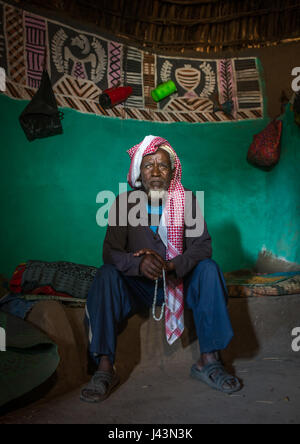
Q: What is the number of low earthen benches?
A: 1